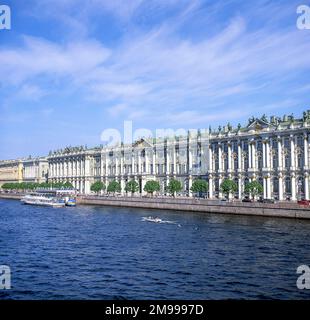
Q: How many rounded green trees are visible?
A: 8